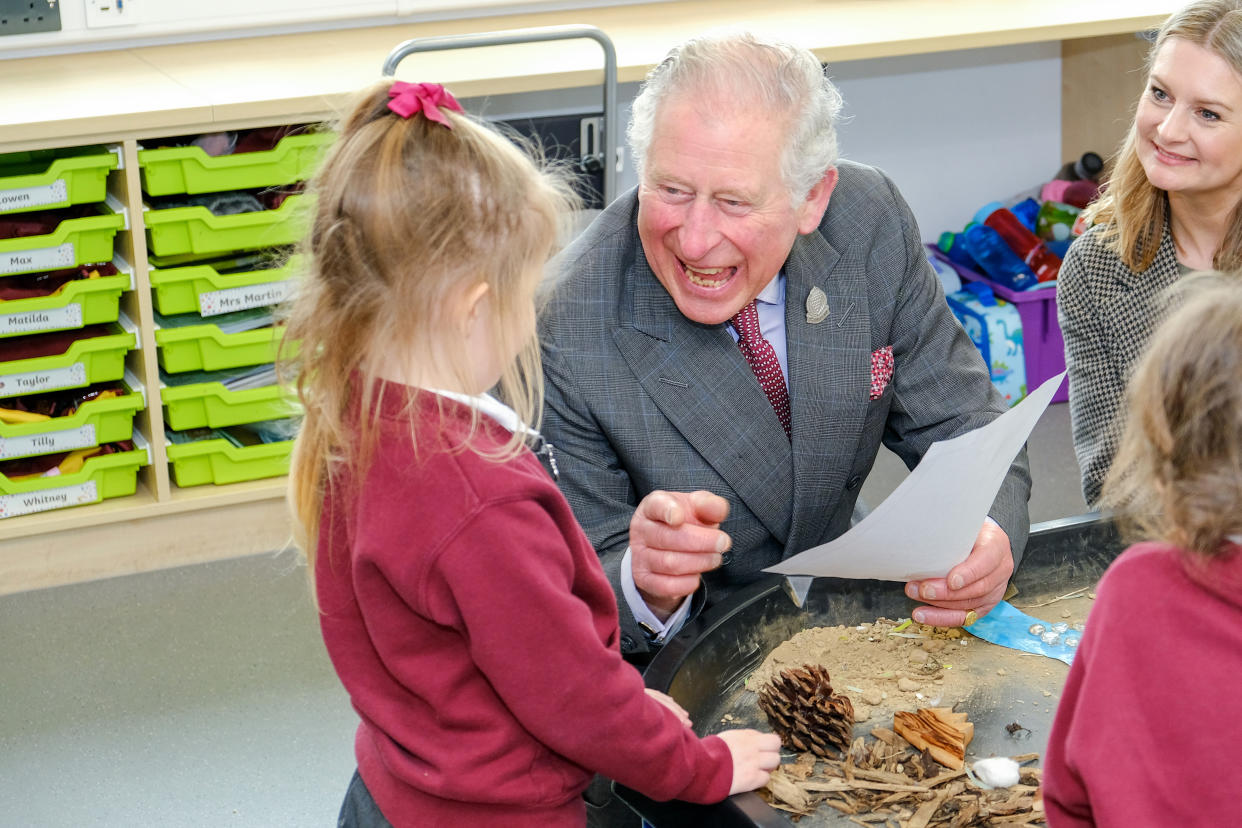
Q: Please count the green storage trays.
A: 12